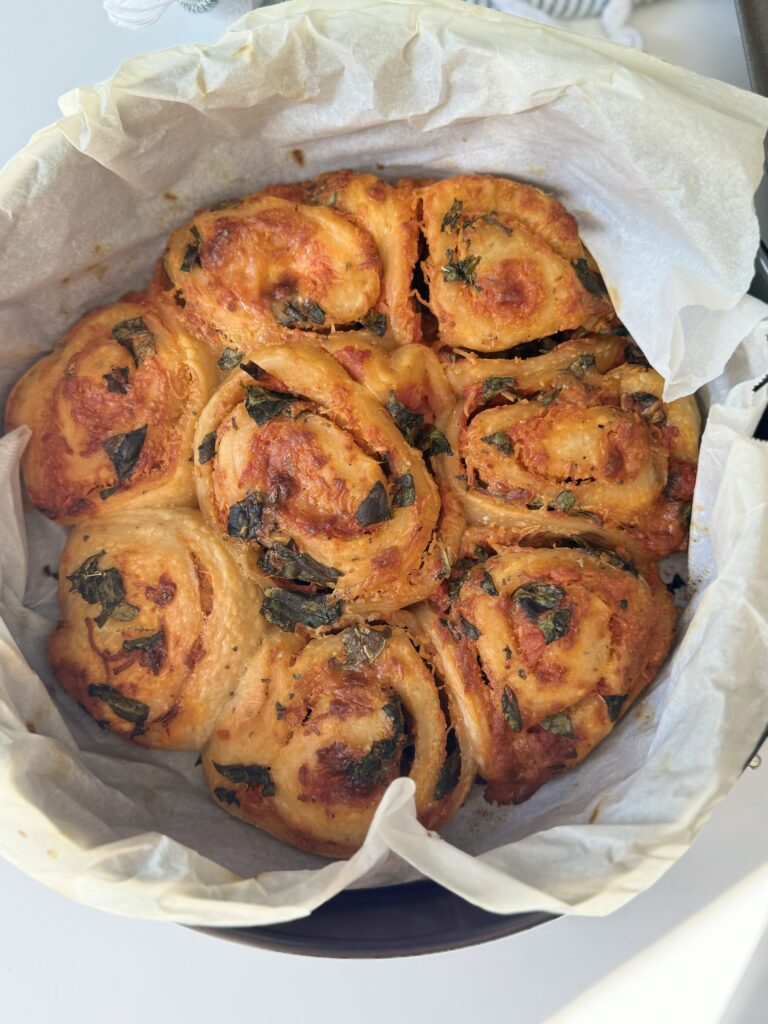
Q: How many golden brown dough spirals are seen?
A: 8